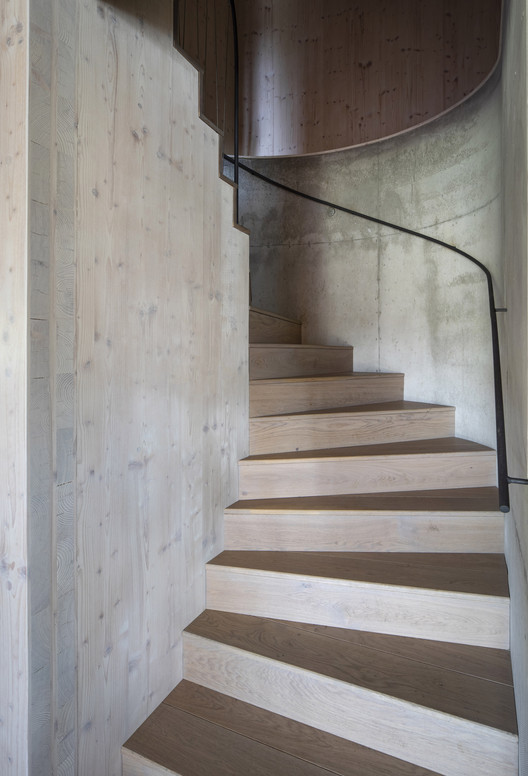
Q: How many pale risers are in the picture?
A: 9